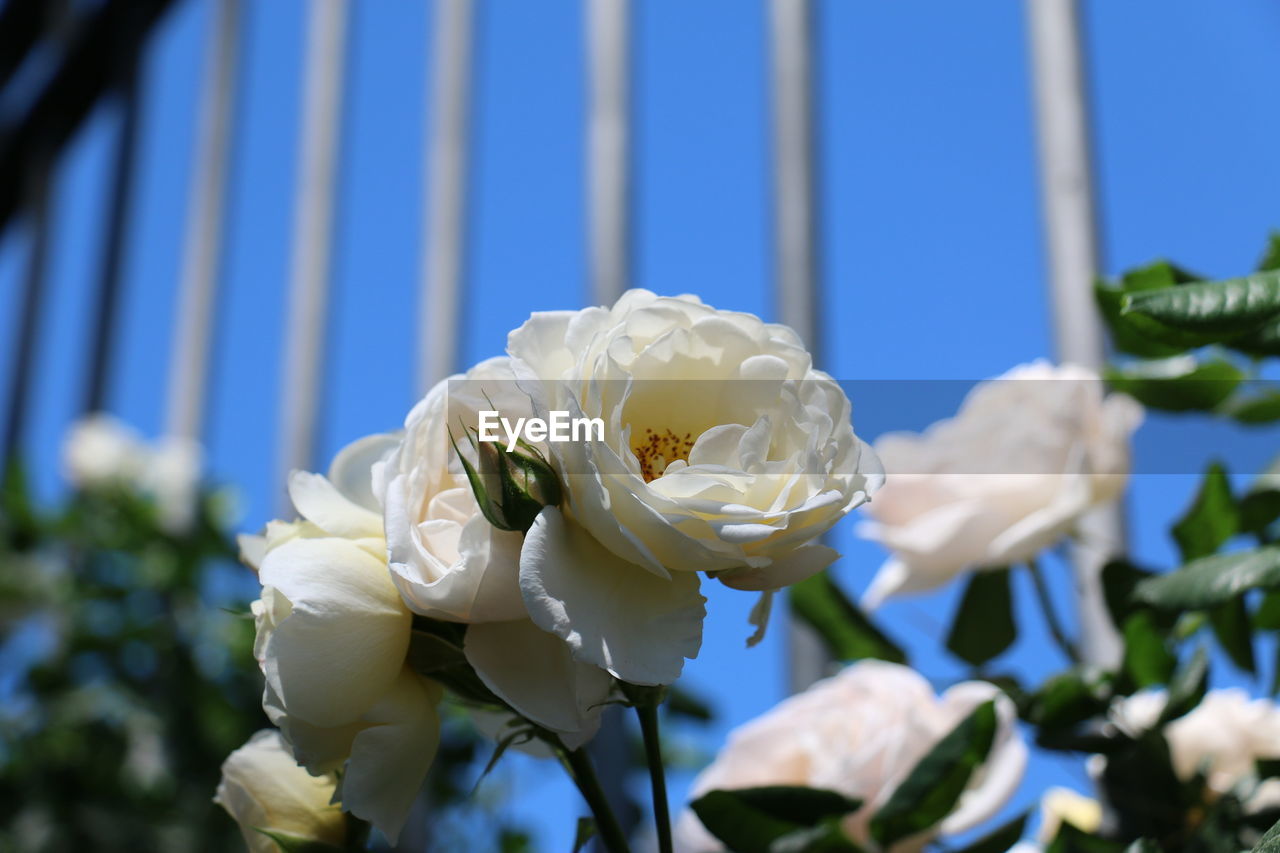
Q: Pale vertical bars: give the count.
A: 6